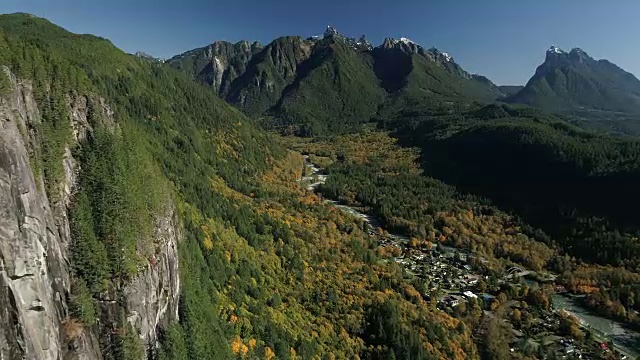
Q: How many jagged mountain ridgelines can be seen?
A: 2